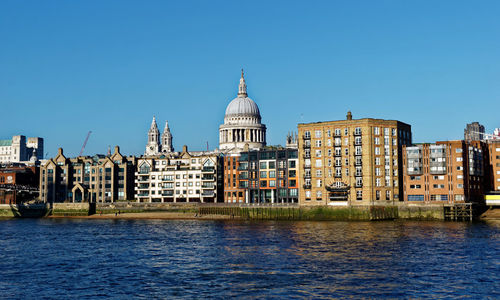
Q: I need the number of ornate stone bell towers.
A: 2